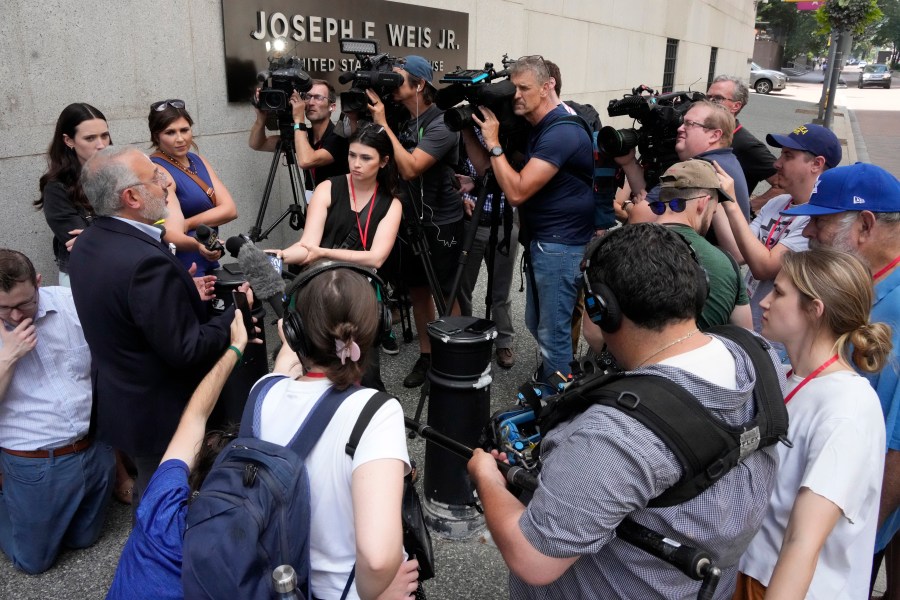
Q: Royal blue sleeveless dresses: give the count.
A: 1